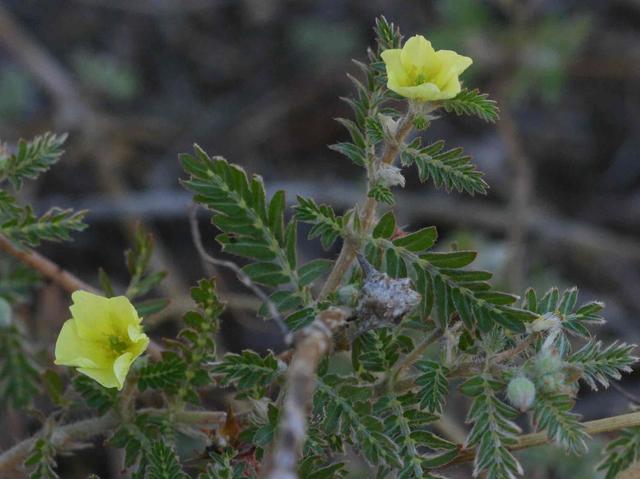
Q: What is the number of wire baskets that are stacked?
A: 0